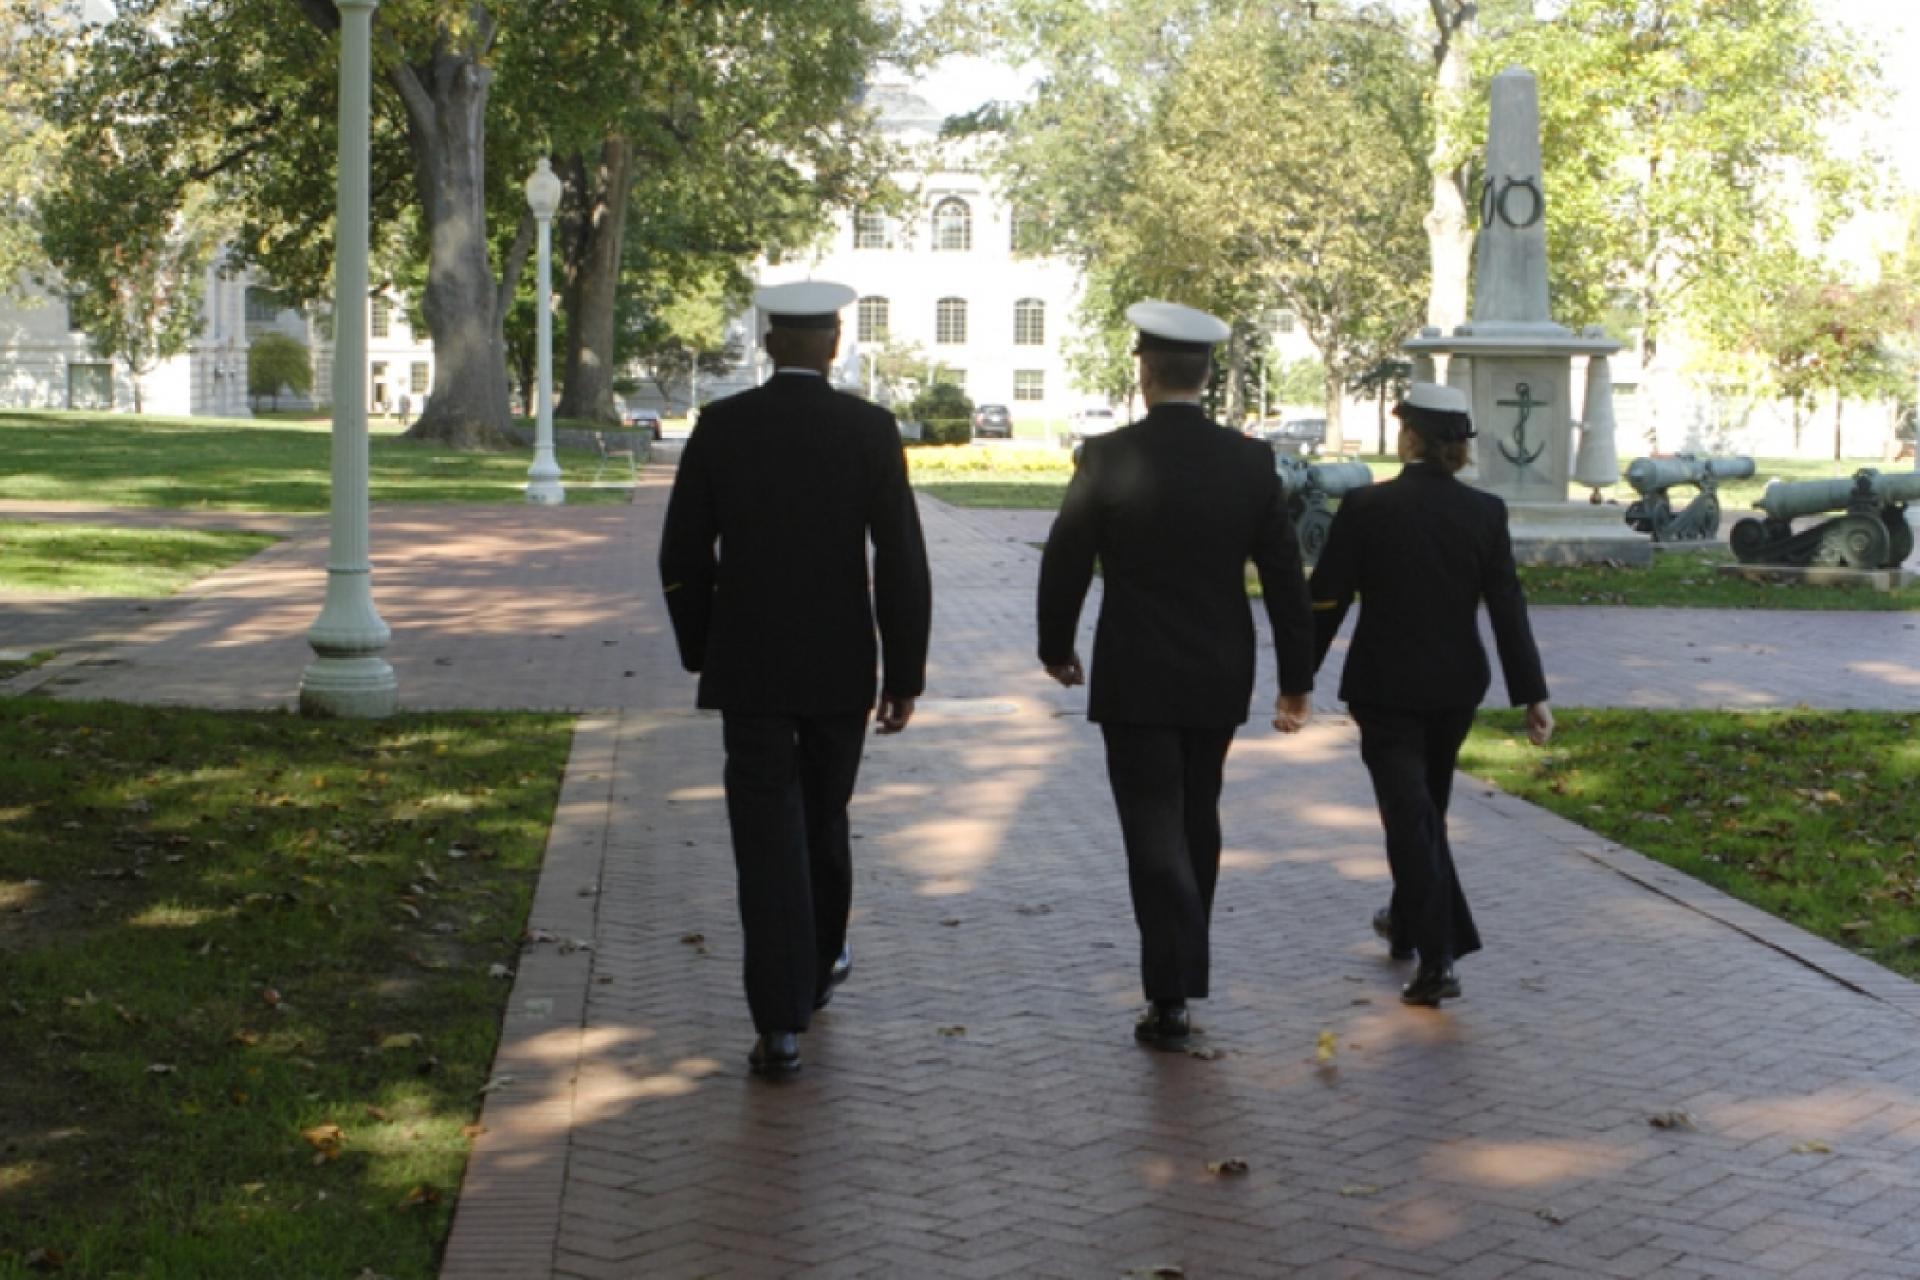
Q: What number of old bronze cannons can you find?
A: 3